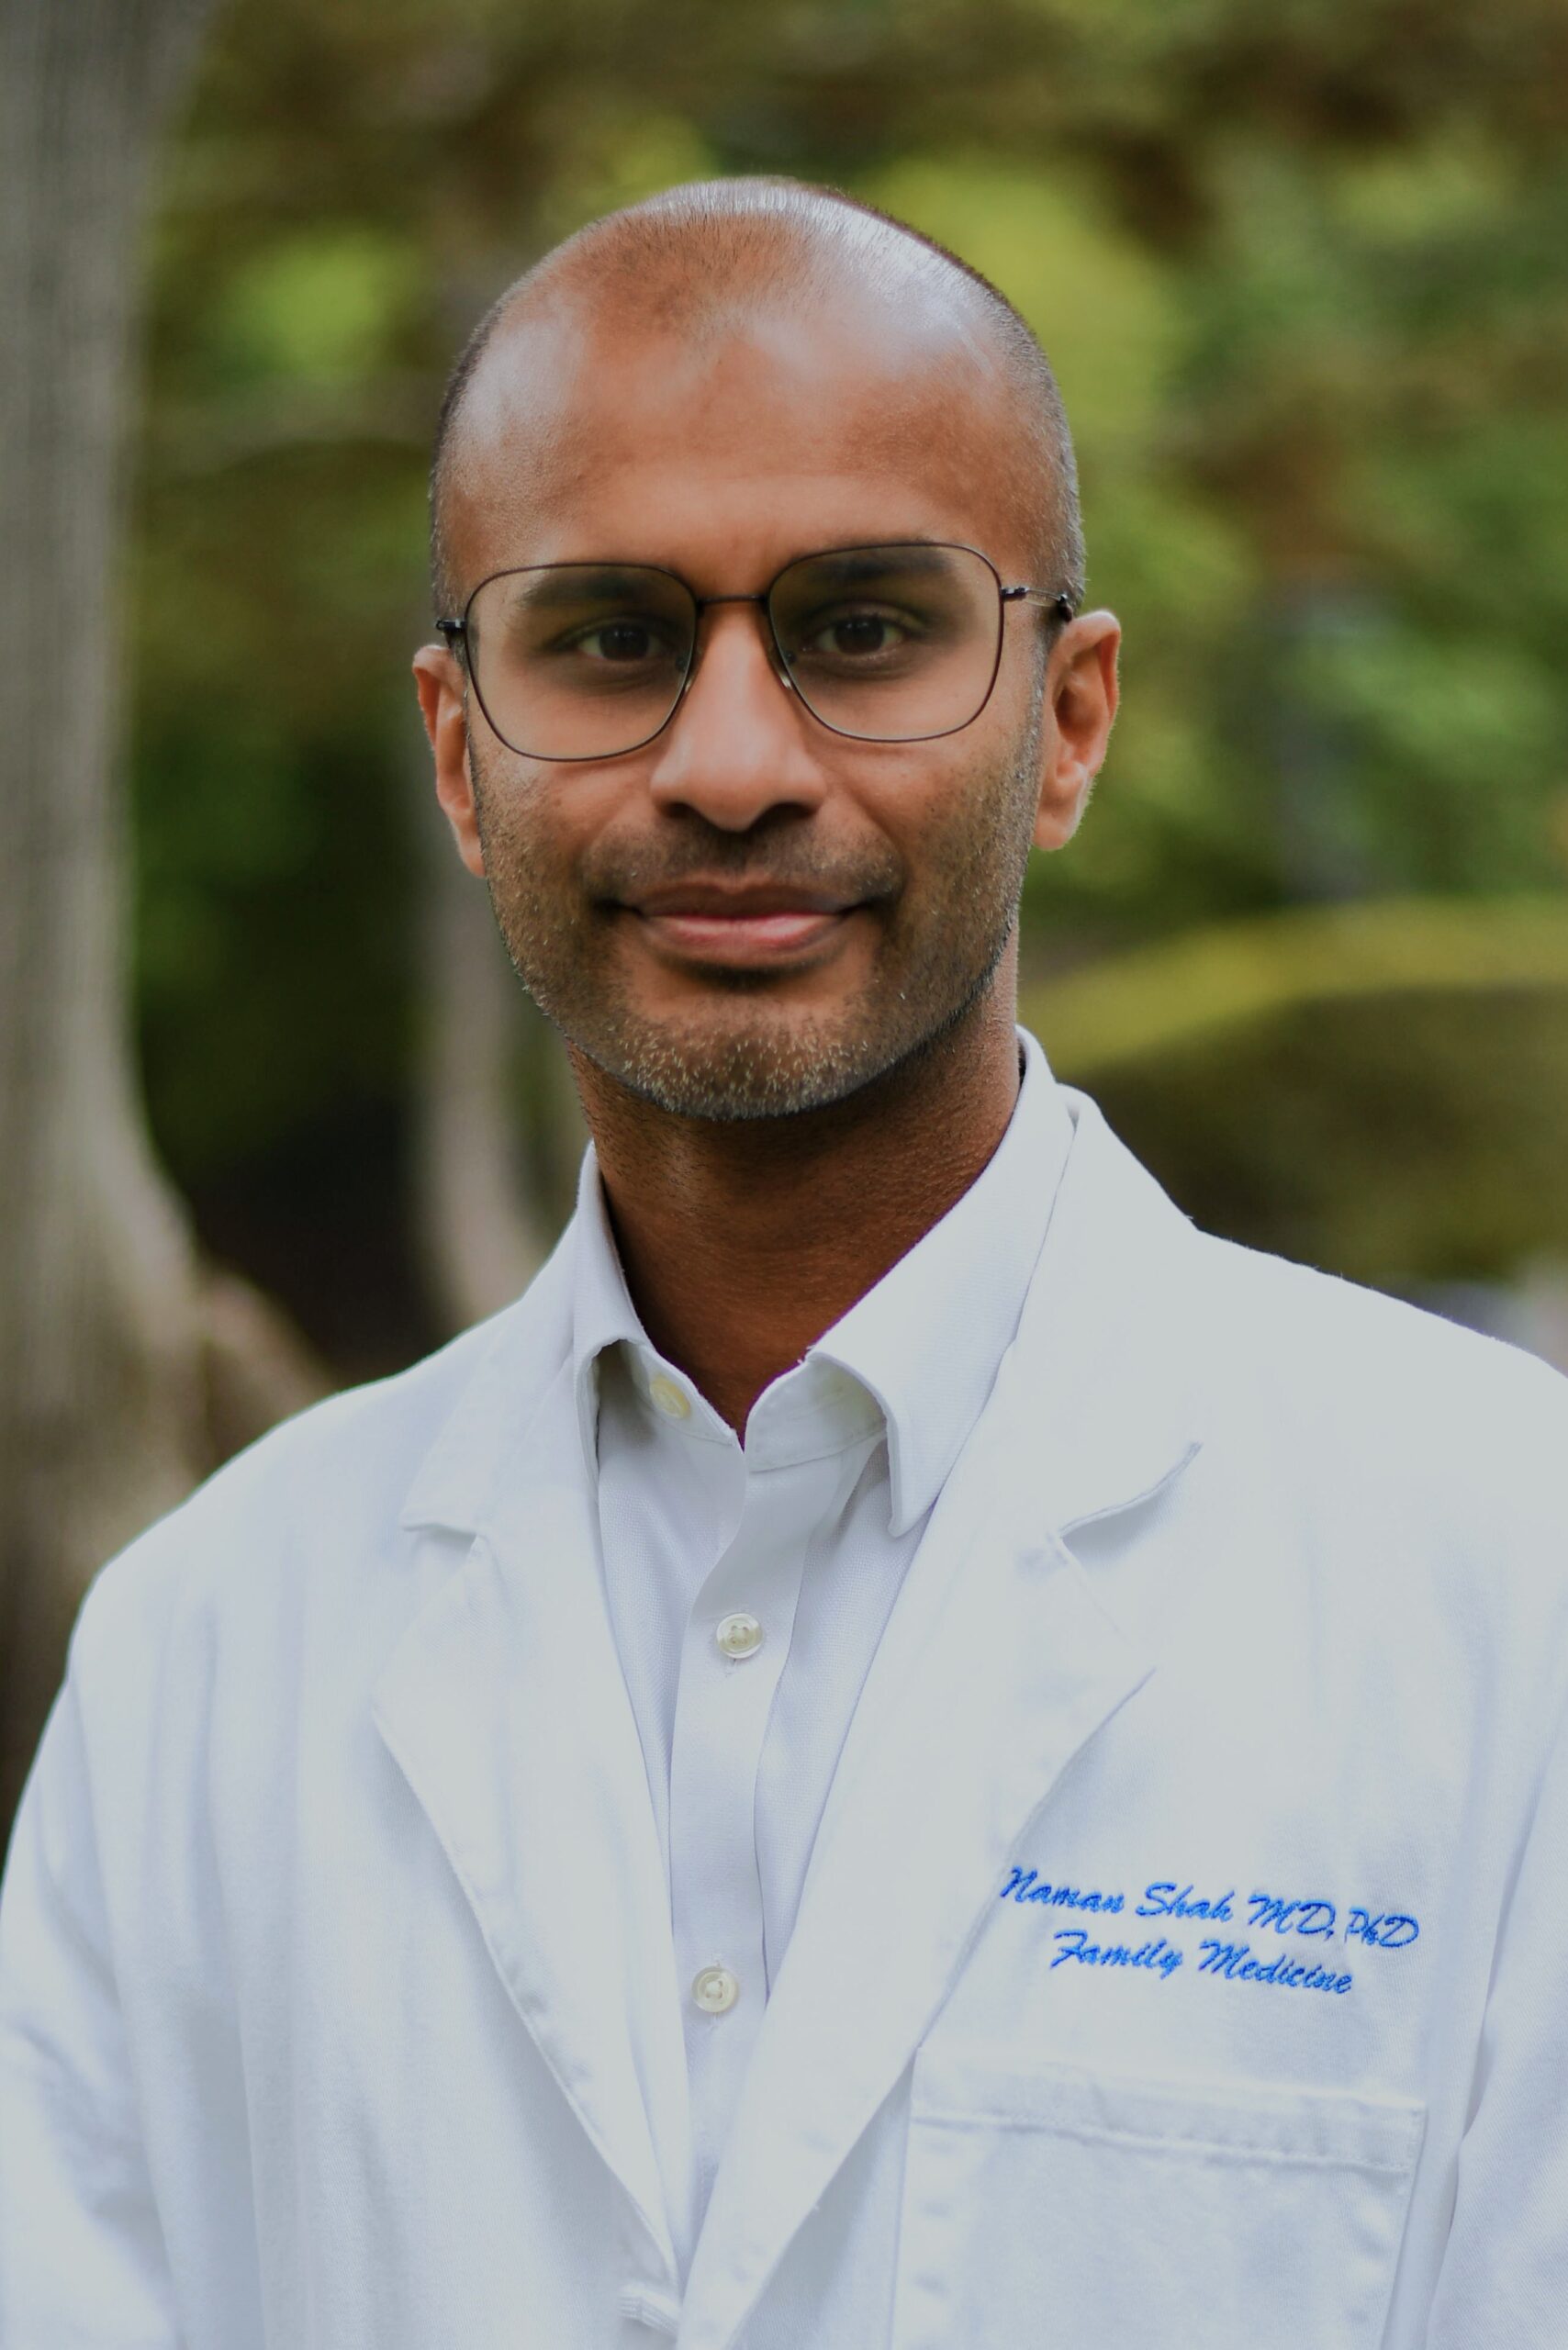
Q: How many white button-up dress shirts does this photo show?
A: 1